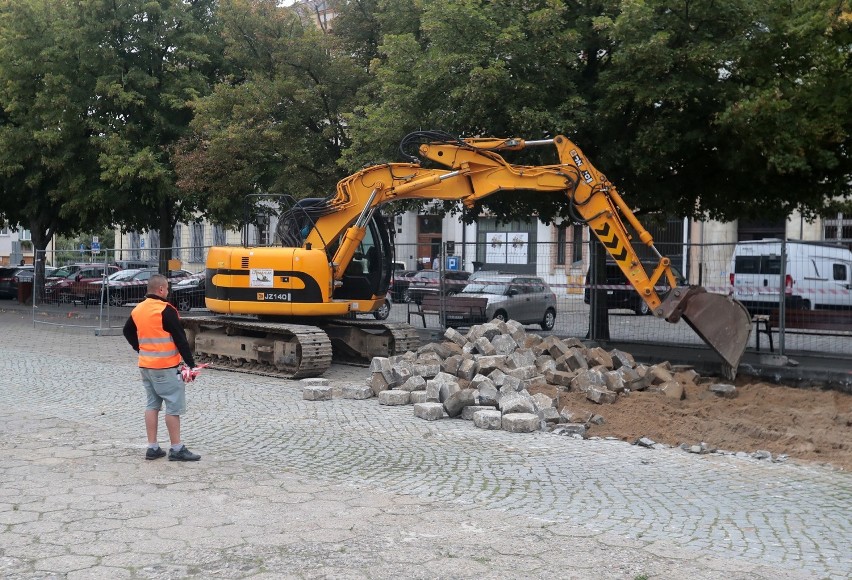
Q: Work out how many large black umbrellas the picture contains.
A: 0